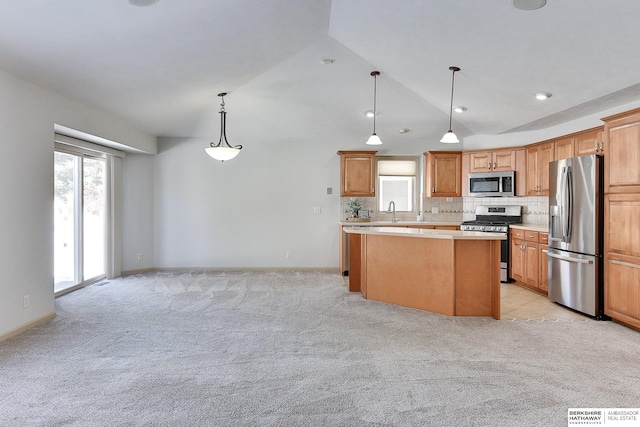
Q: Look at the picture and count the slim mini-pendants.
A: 2